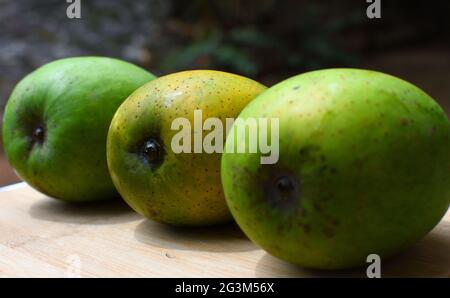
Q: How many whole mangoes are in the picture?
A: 3